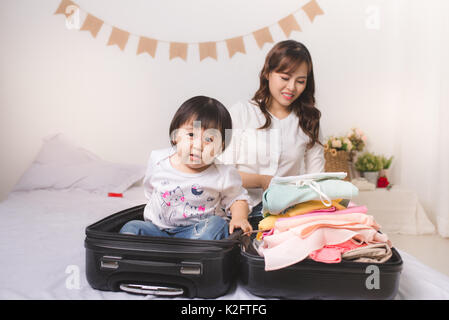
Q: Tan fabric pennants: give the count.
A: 10